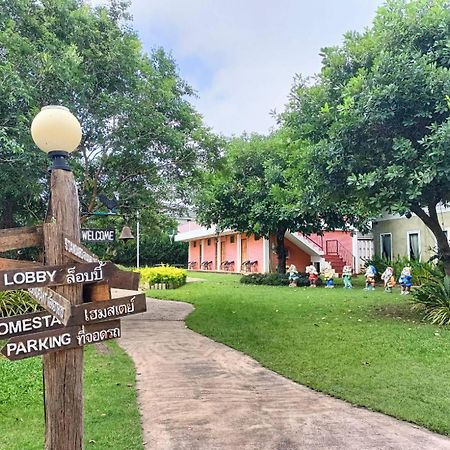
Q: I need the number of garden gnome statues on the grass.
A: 7